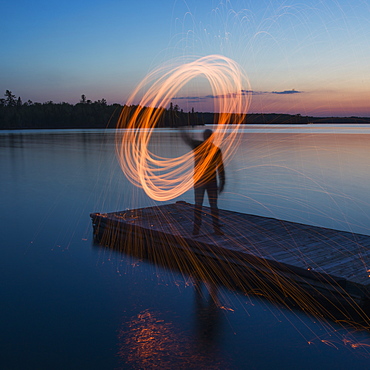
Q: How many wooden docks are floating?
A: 1